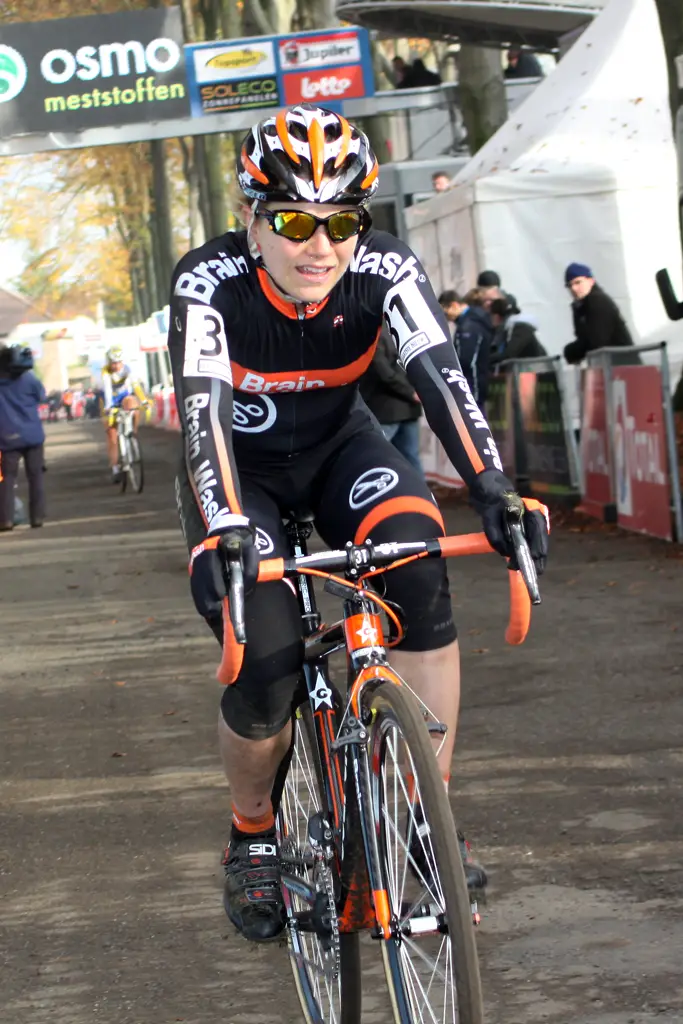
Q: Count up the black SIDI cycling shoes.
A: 2